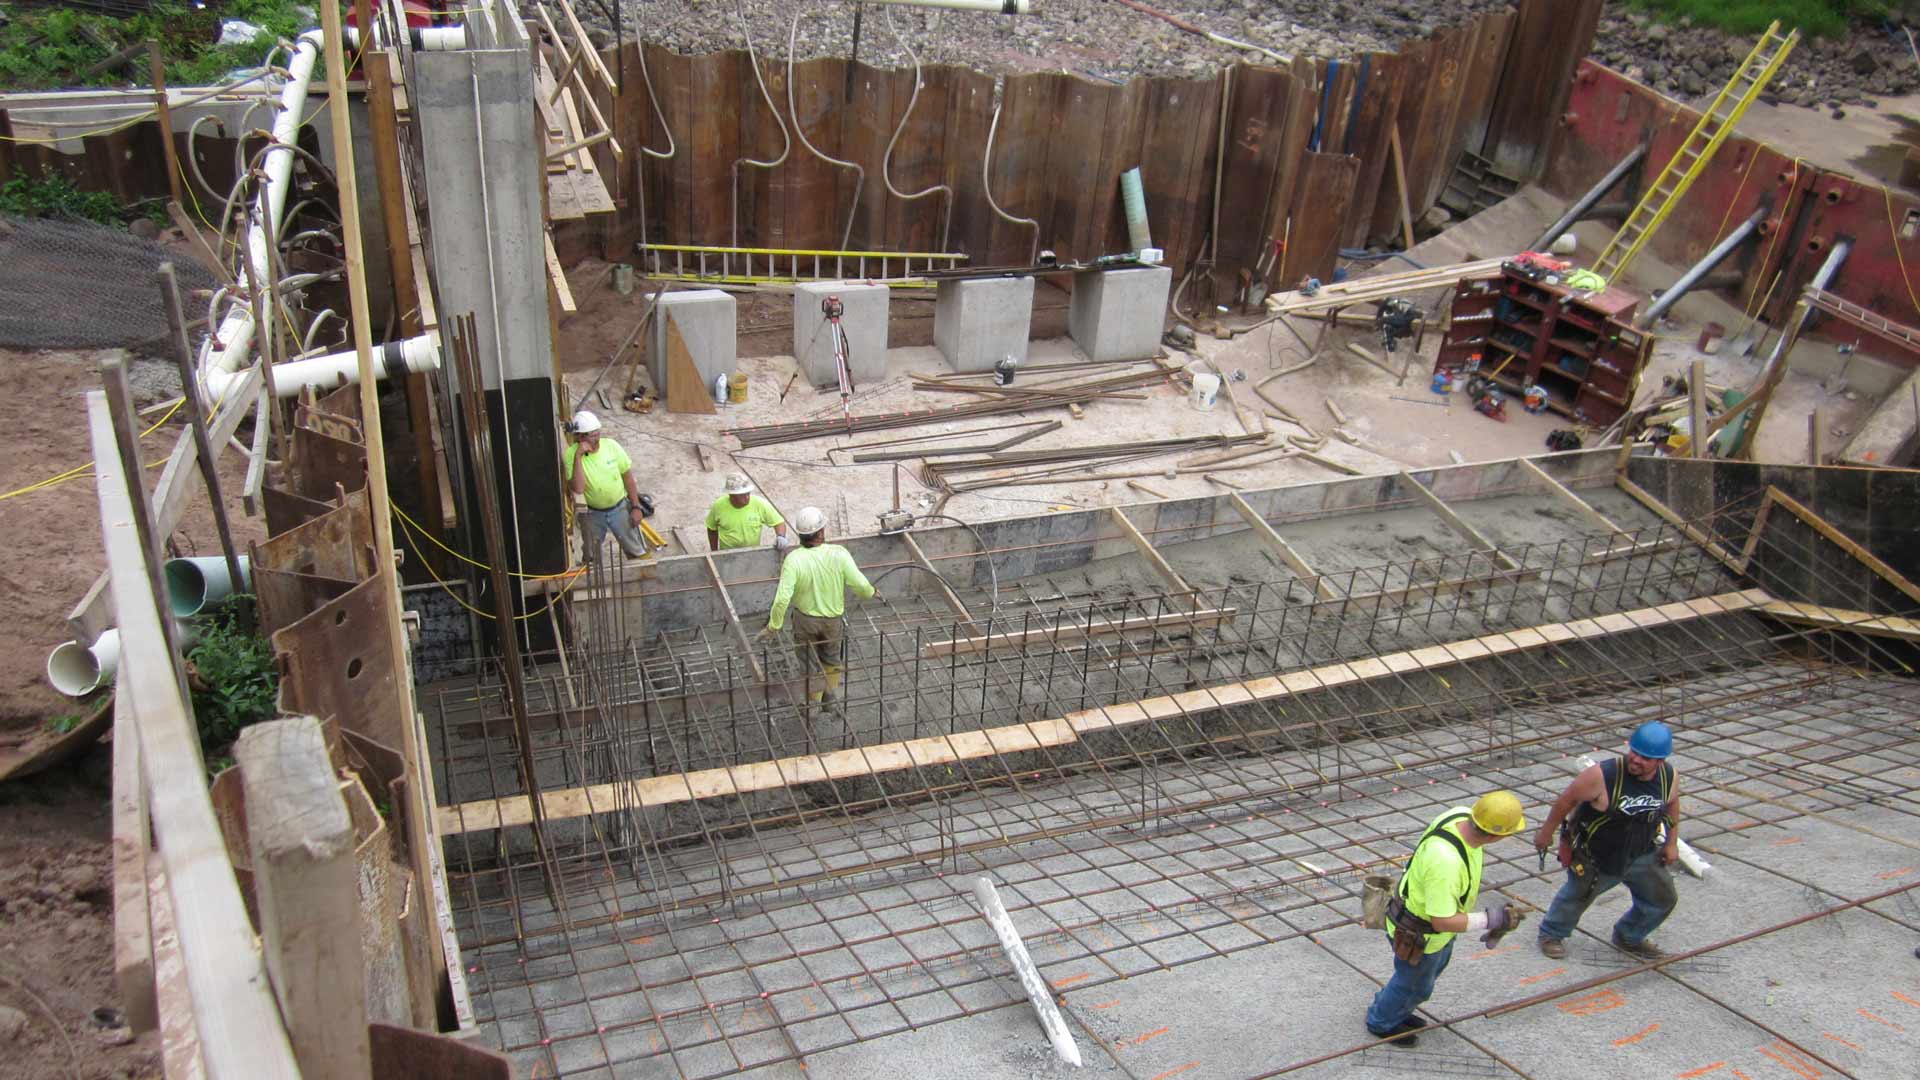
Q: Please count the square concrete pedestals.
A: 4